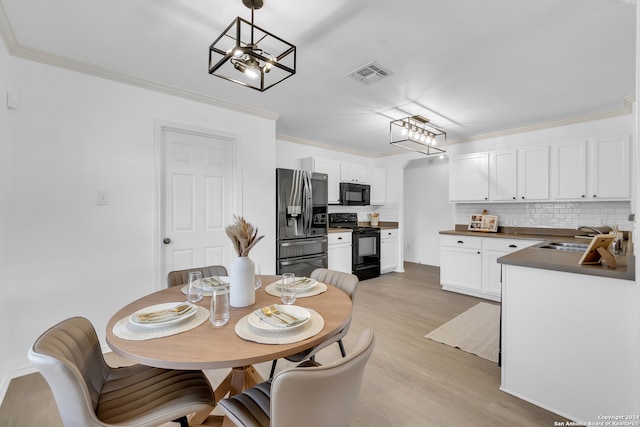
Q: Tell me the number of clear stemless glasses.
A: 4